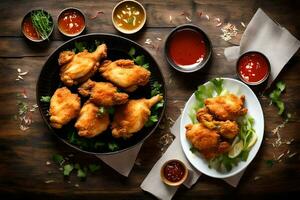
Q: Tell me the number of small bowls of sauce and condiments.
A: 6